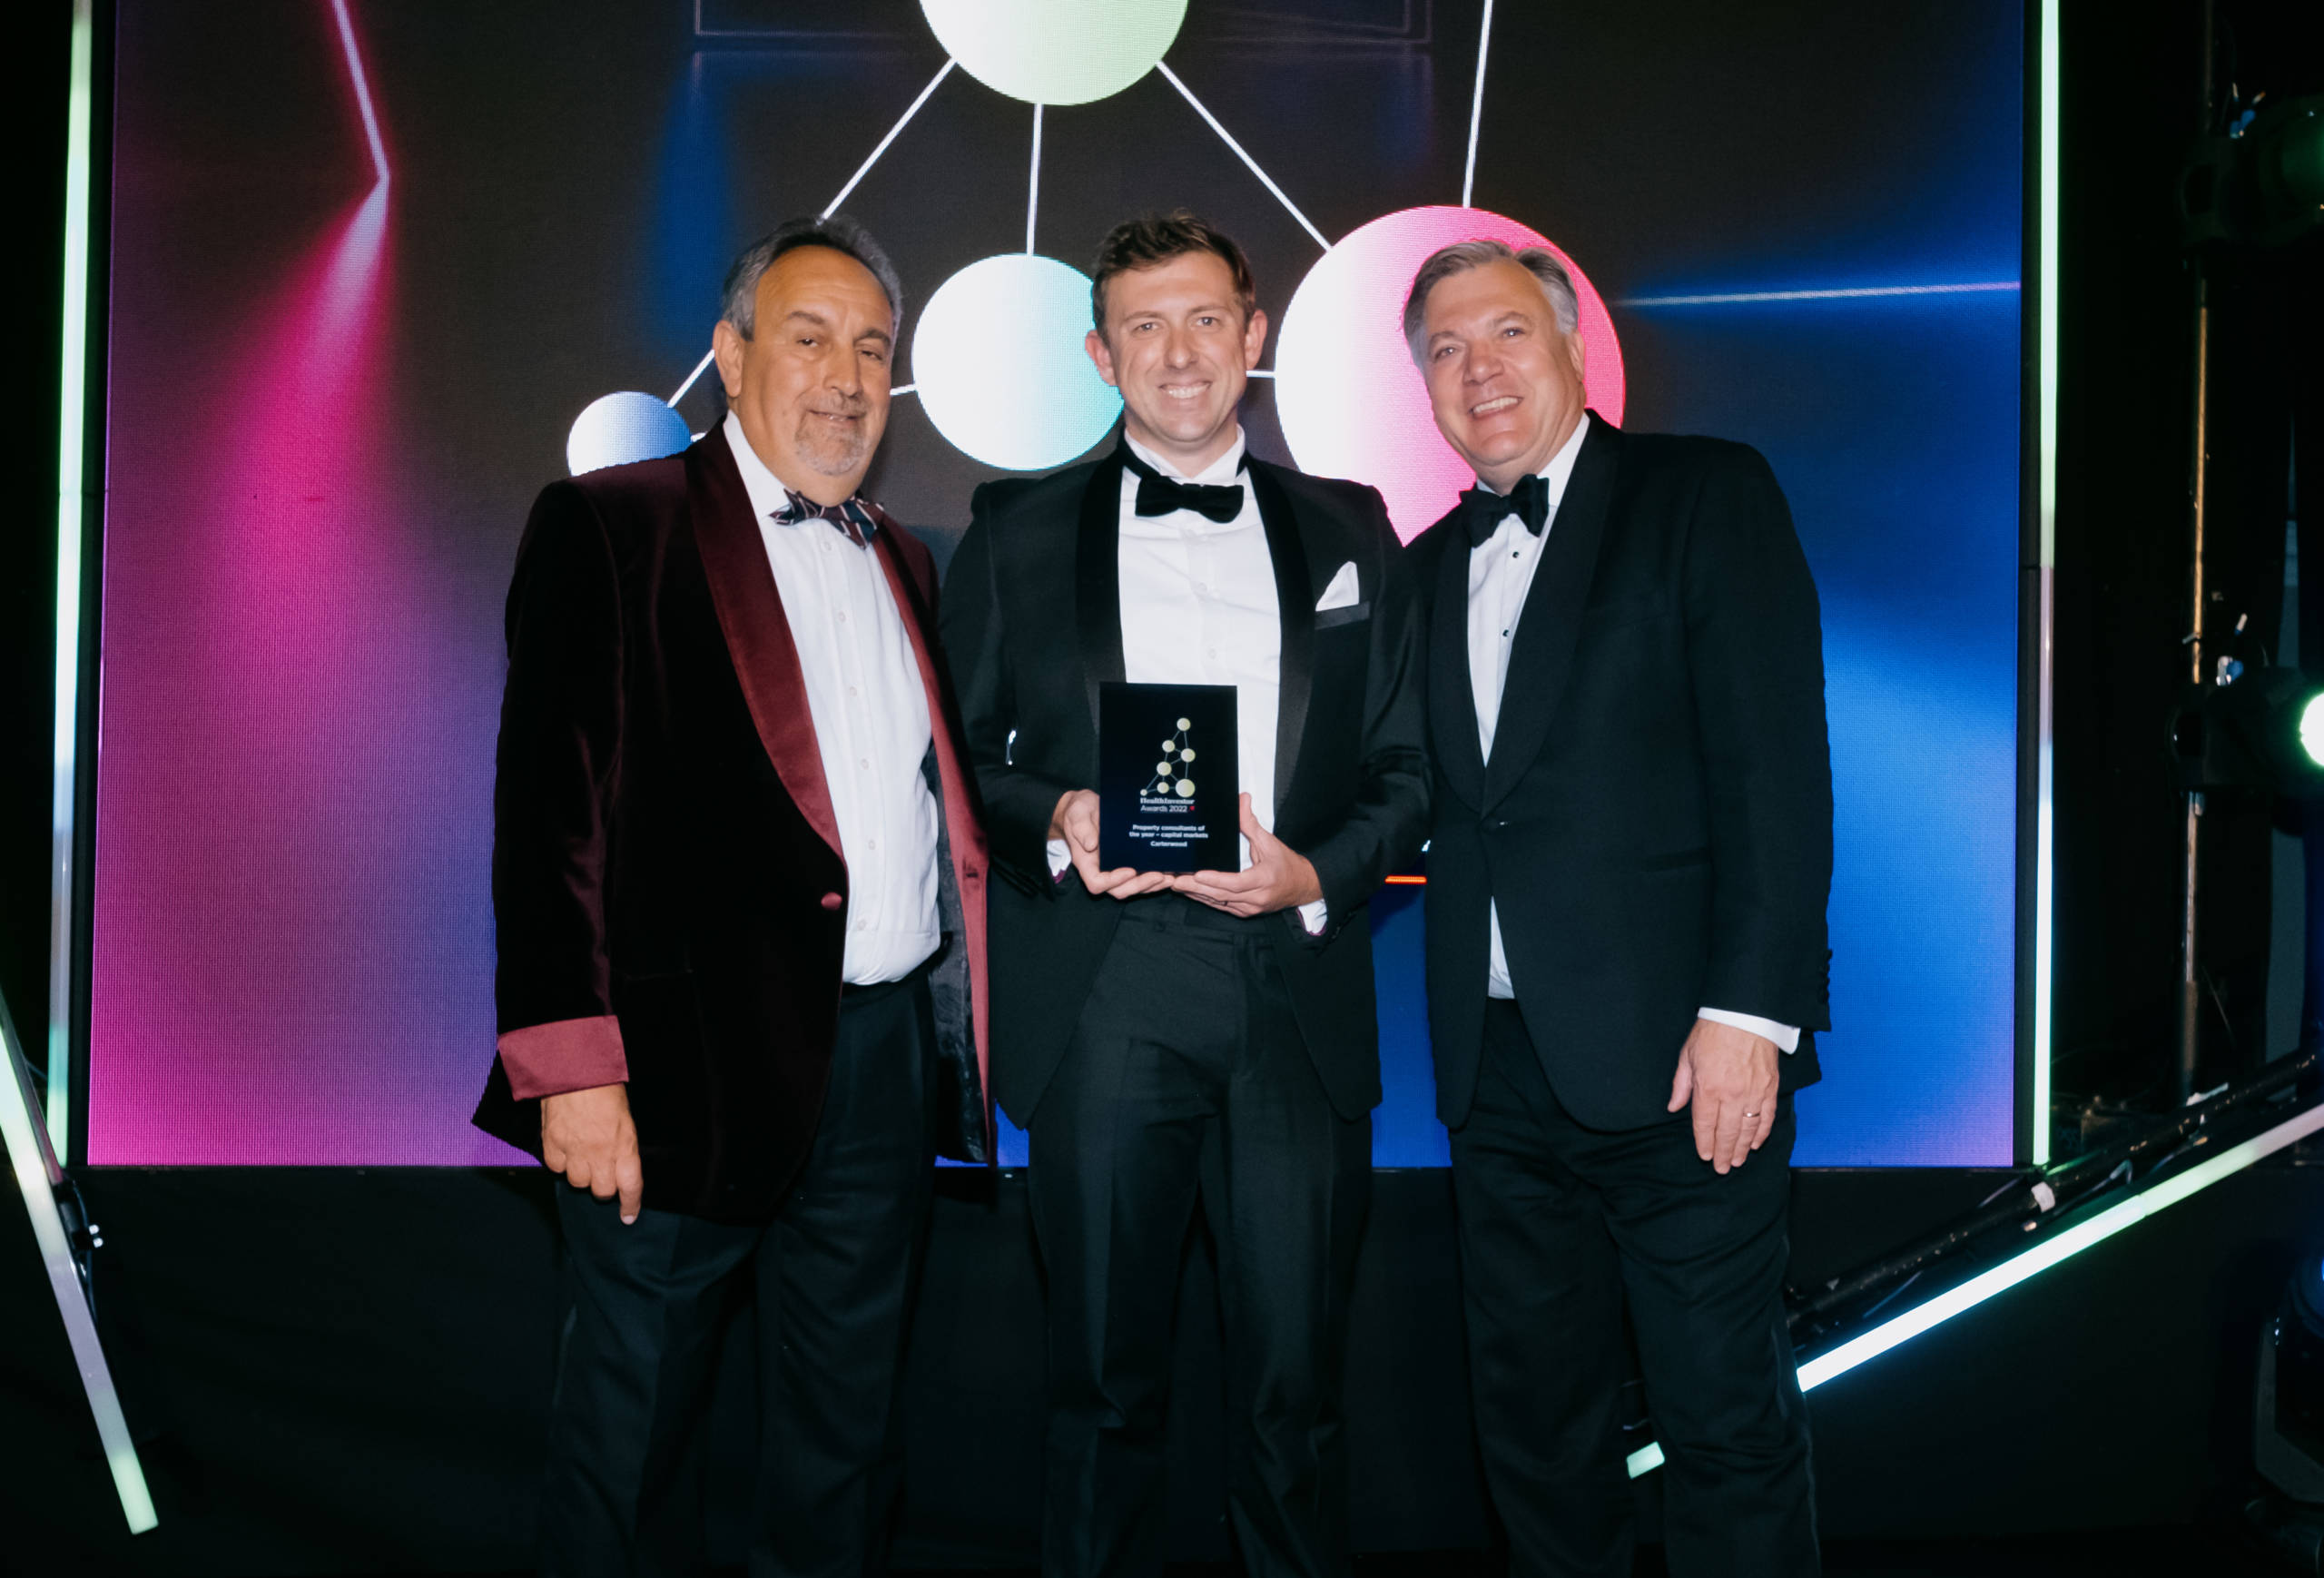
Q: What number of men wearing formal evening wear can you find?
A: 3